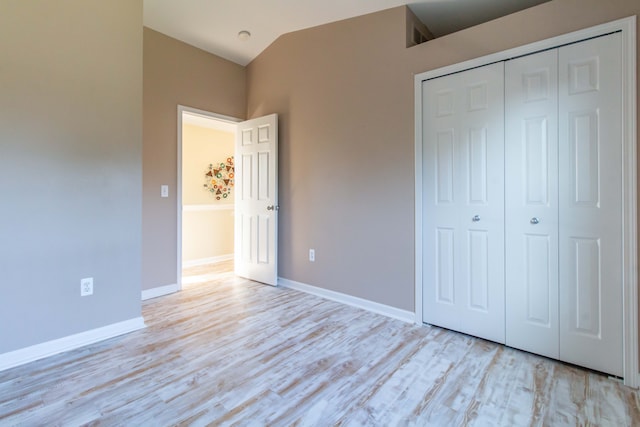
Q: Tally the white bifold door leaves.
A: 4